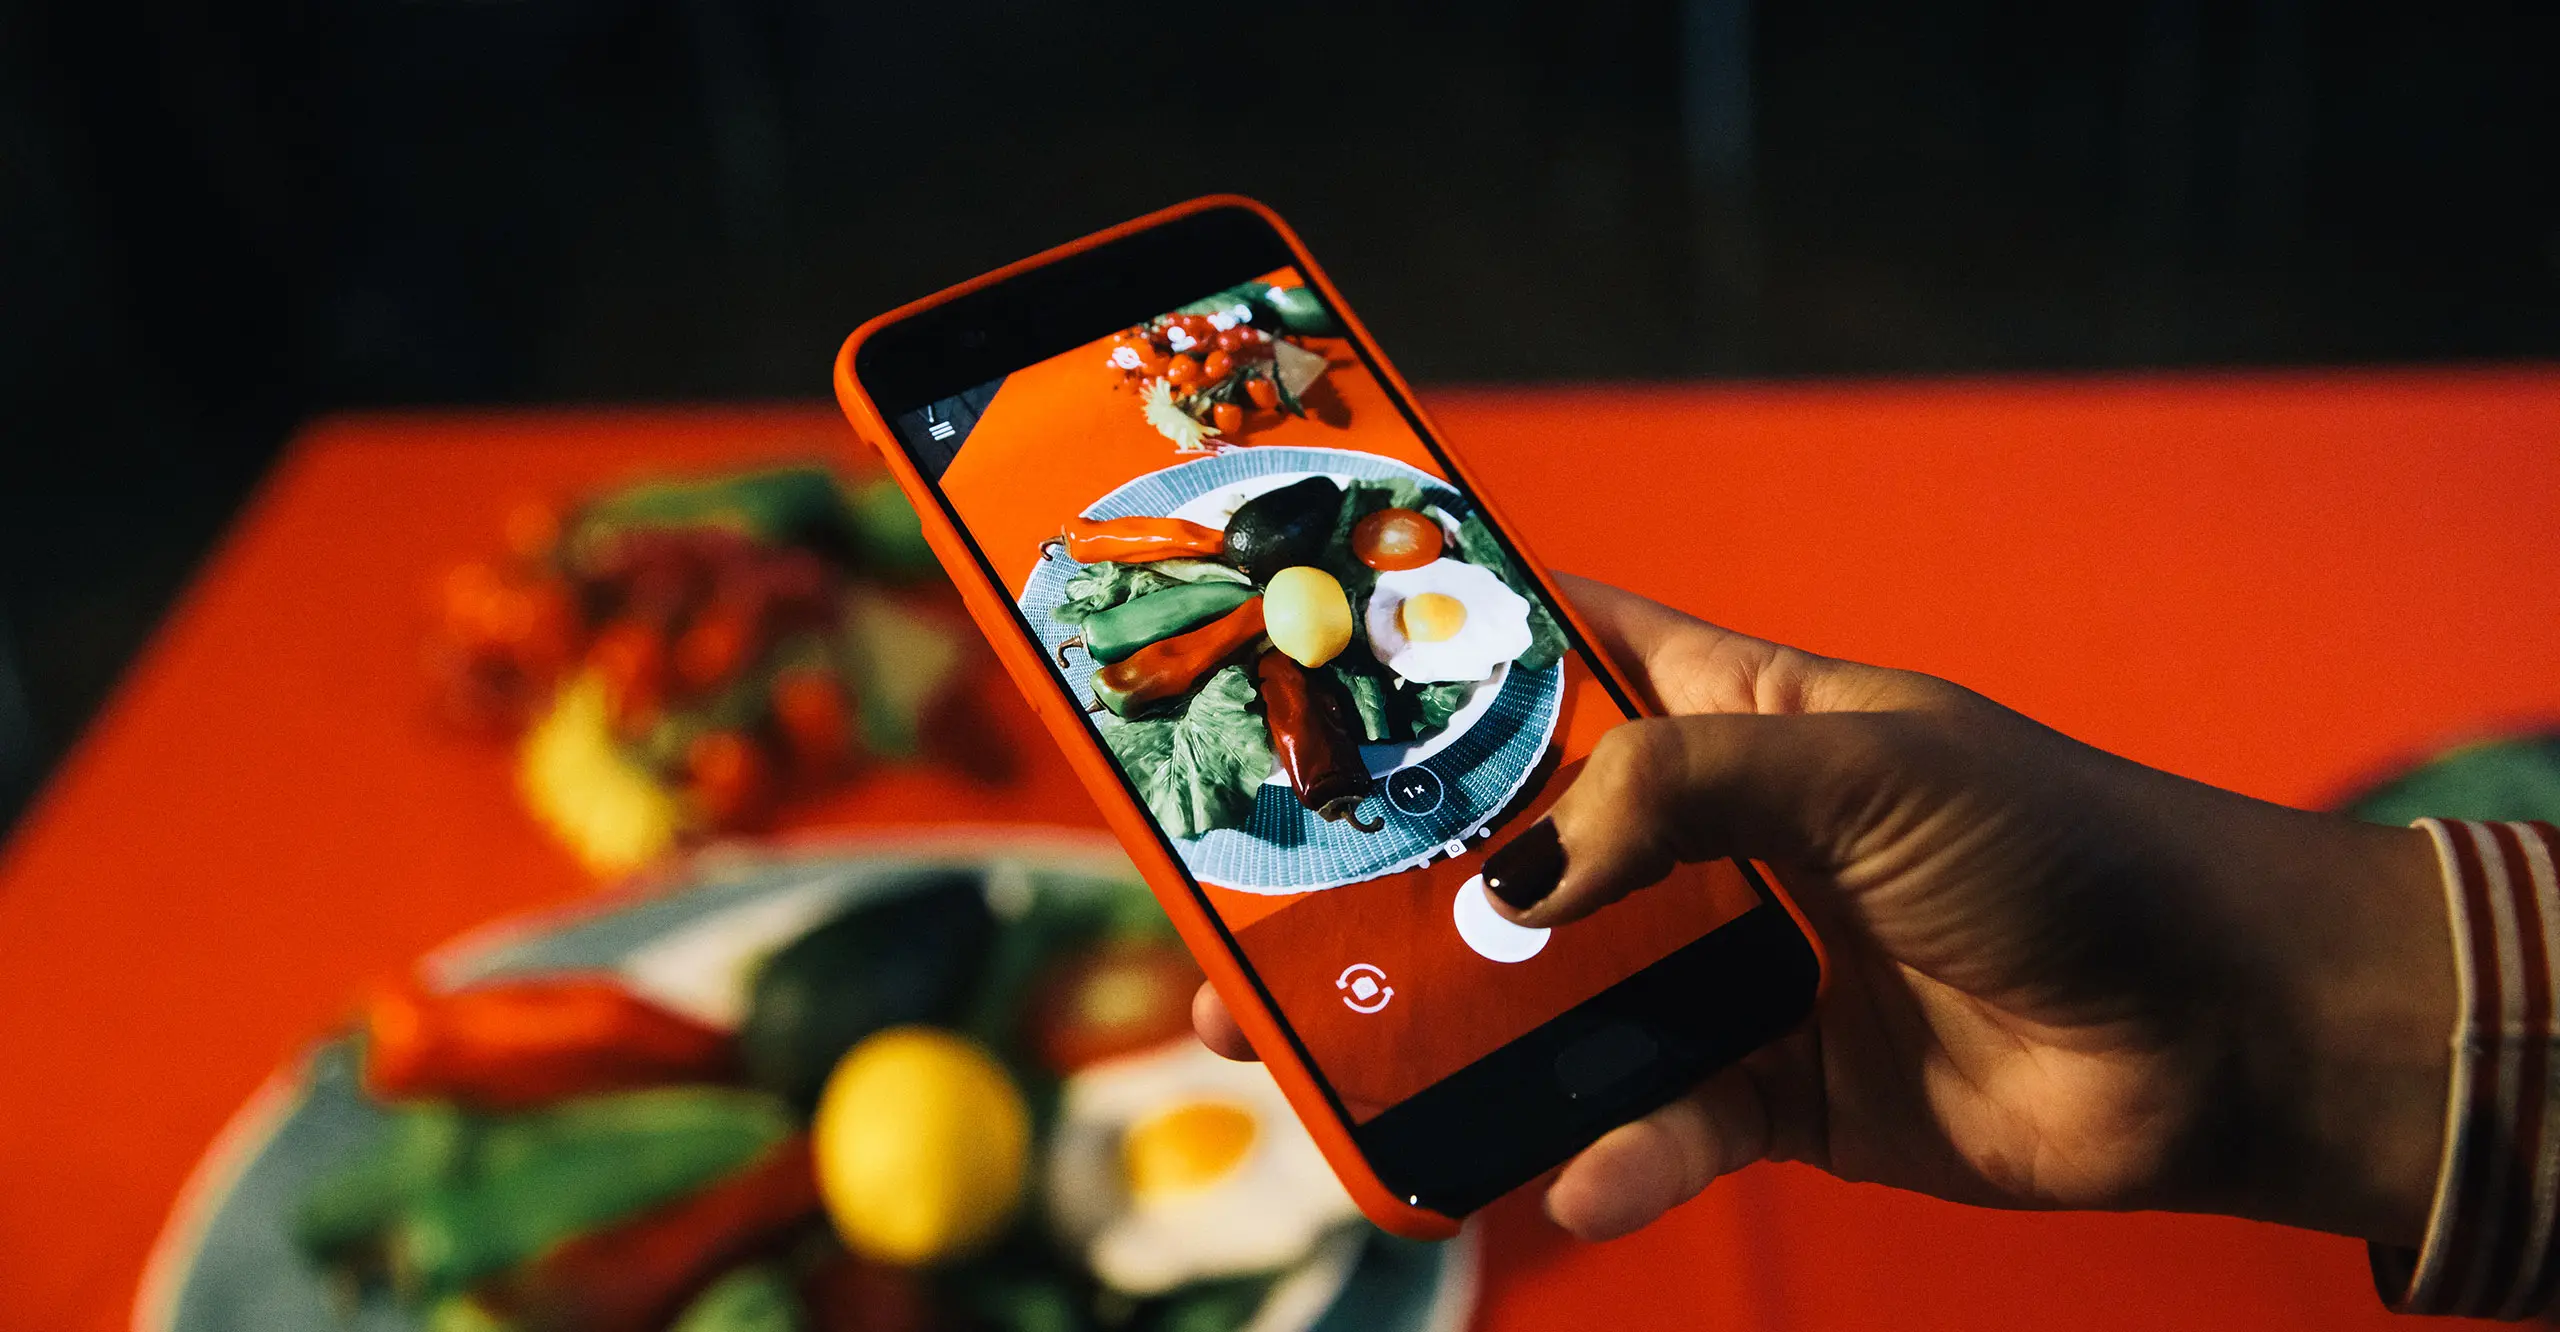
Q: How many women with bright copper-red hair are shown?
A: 0